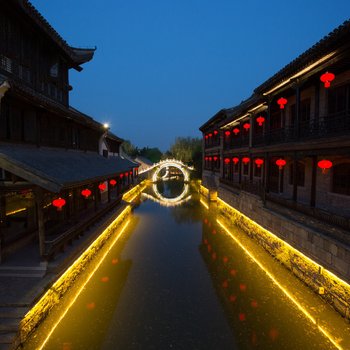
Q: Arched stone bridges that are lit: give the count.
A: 1